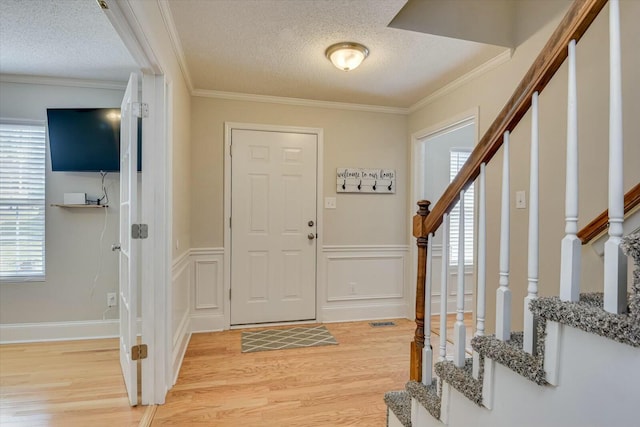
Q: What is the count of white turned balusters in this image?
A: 8